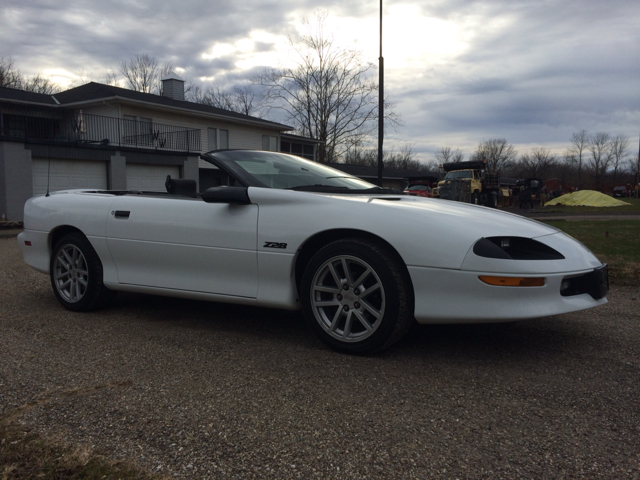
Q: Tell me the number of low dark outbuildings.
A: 1